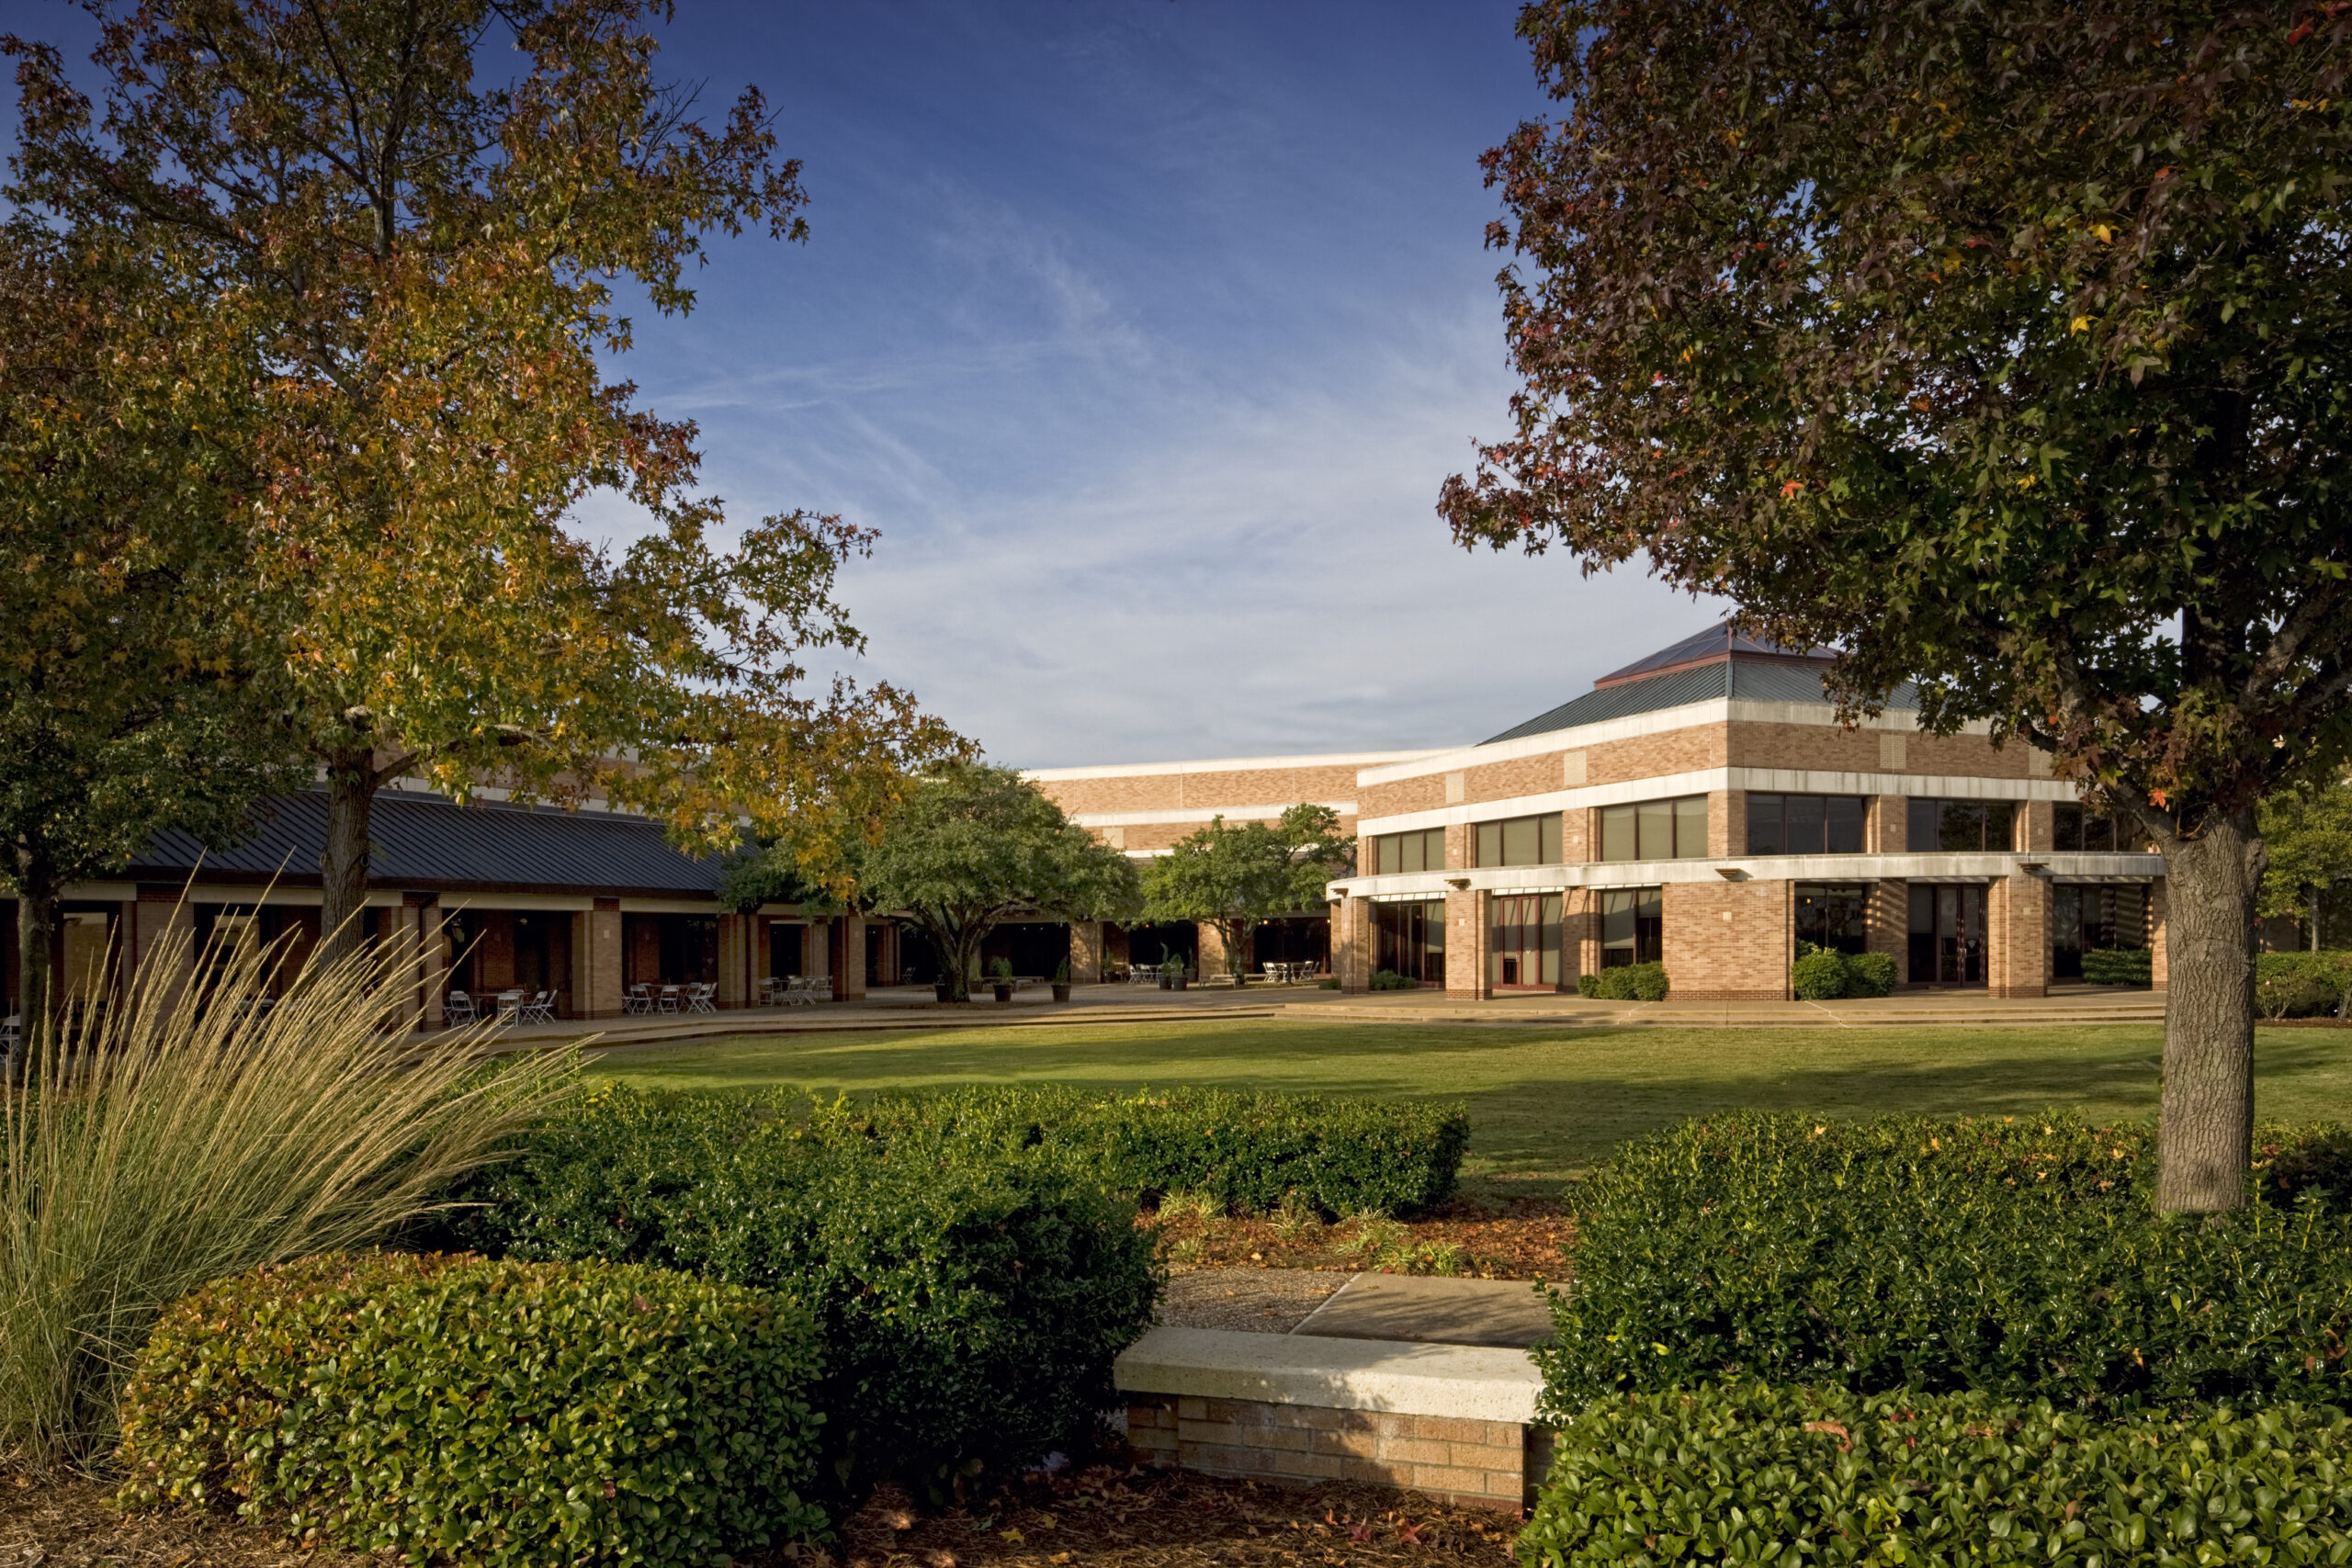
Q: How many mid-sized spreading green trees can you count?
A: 2